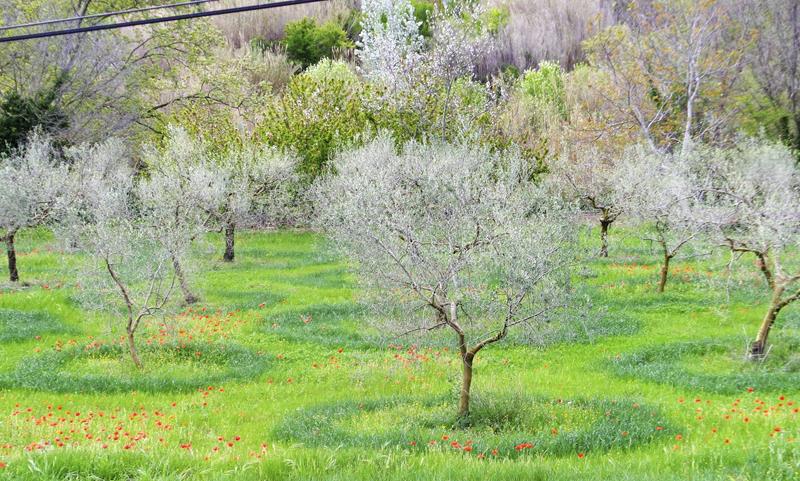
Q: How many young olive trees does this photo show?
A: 8